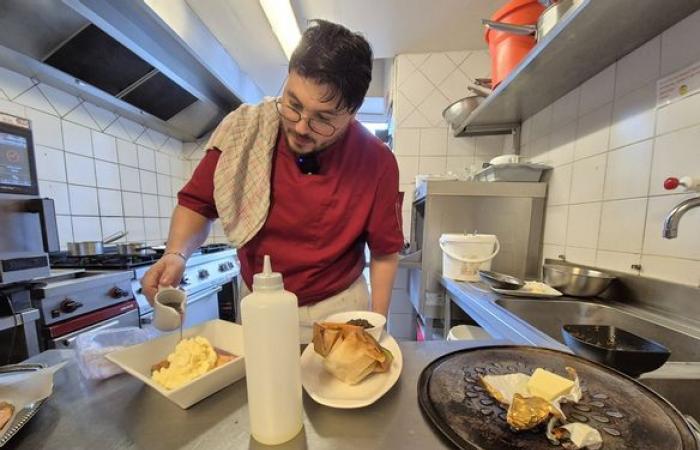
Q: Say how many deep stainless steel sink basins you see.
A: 2